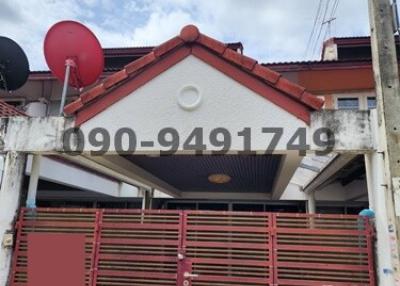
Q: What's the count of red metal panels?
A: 4